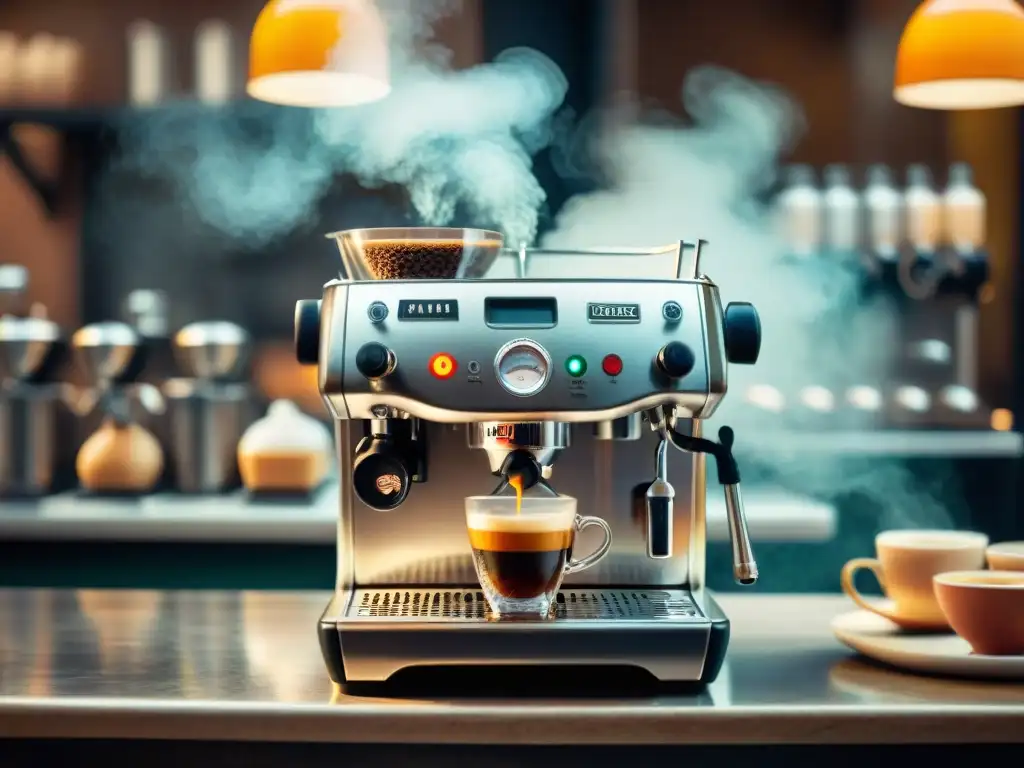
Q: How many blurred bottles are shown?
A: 5